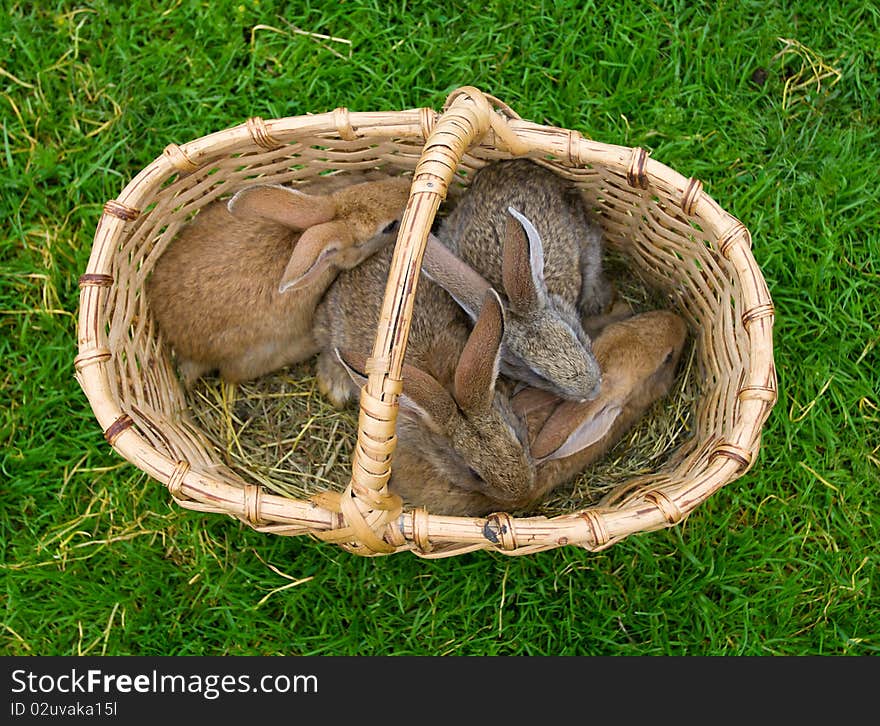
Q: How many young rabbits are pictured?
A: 4